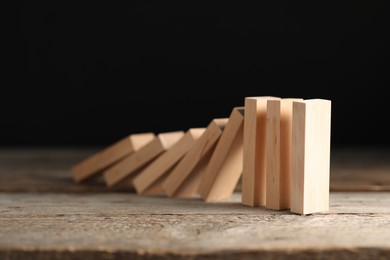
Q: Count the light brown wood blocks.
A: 8